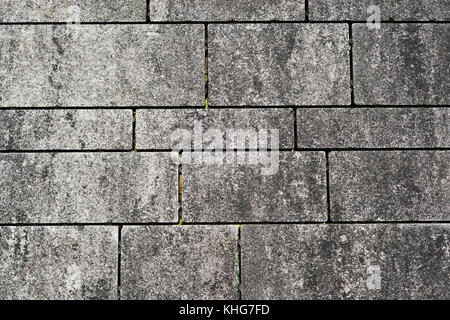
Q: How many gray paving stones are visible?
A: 15